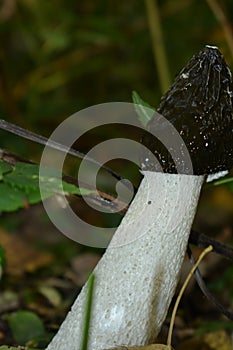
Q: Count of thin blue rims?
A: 0